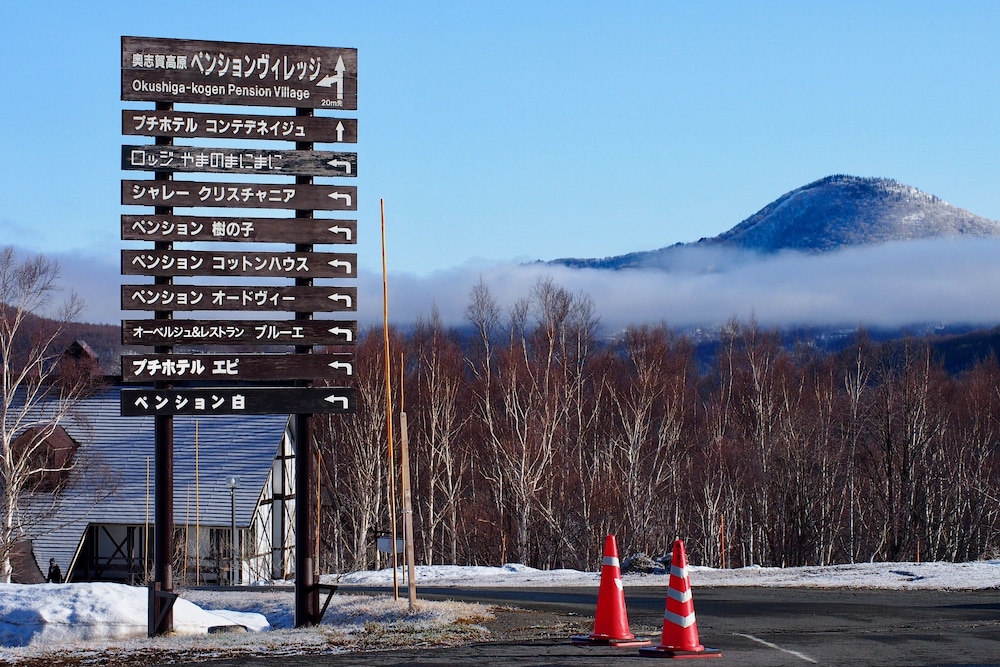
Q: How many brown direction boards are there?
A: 10